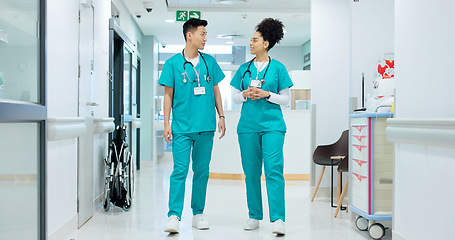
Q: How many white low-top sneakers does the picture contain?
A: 4